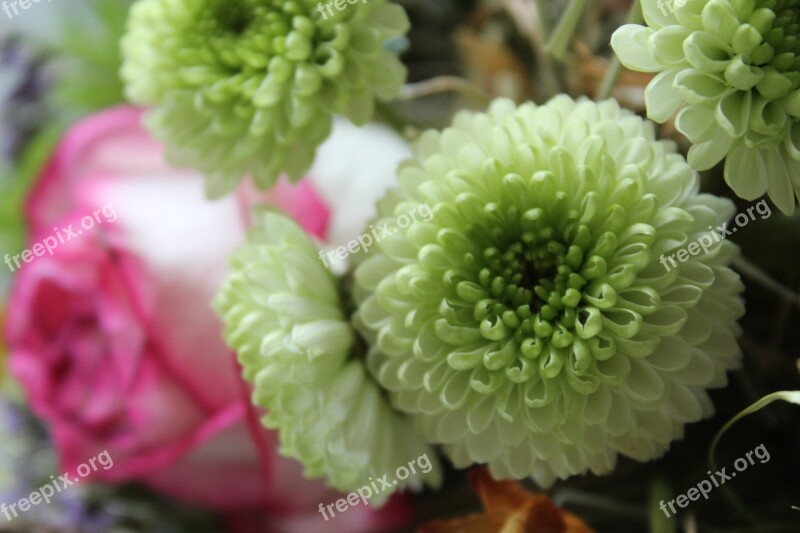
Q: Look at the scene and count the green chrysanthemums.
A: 4